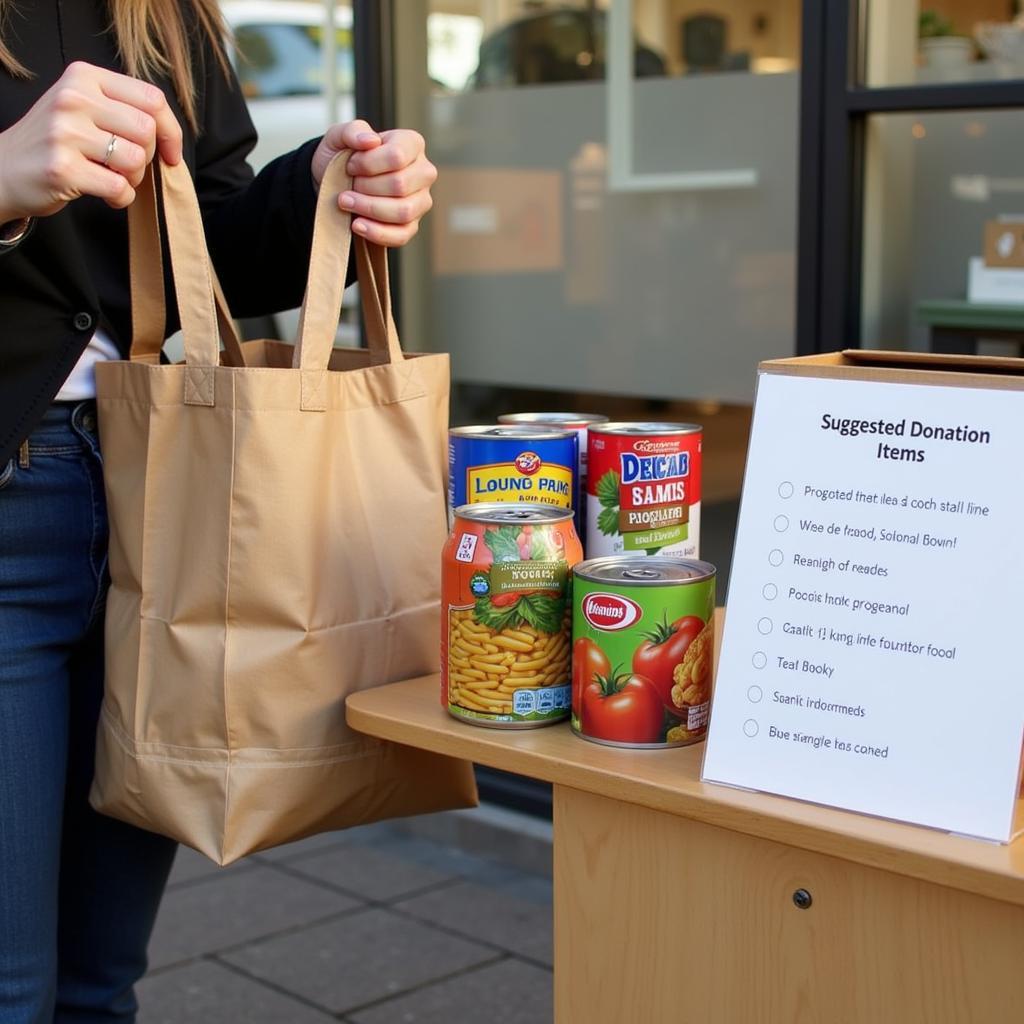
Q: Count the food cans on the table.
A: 5